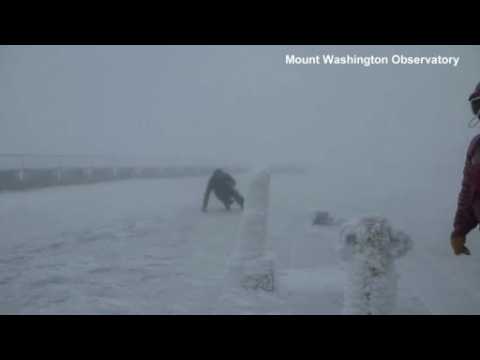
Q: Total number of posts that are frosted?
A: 2